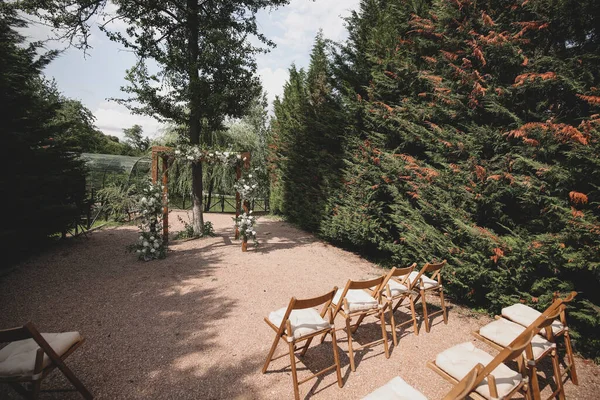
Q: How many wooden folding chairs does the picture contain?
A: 9